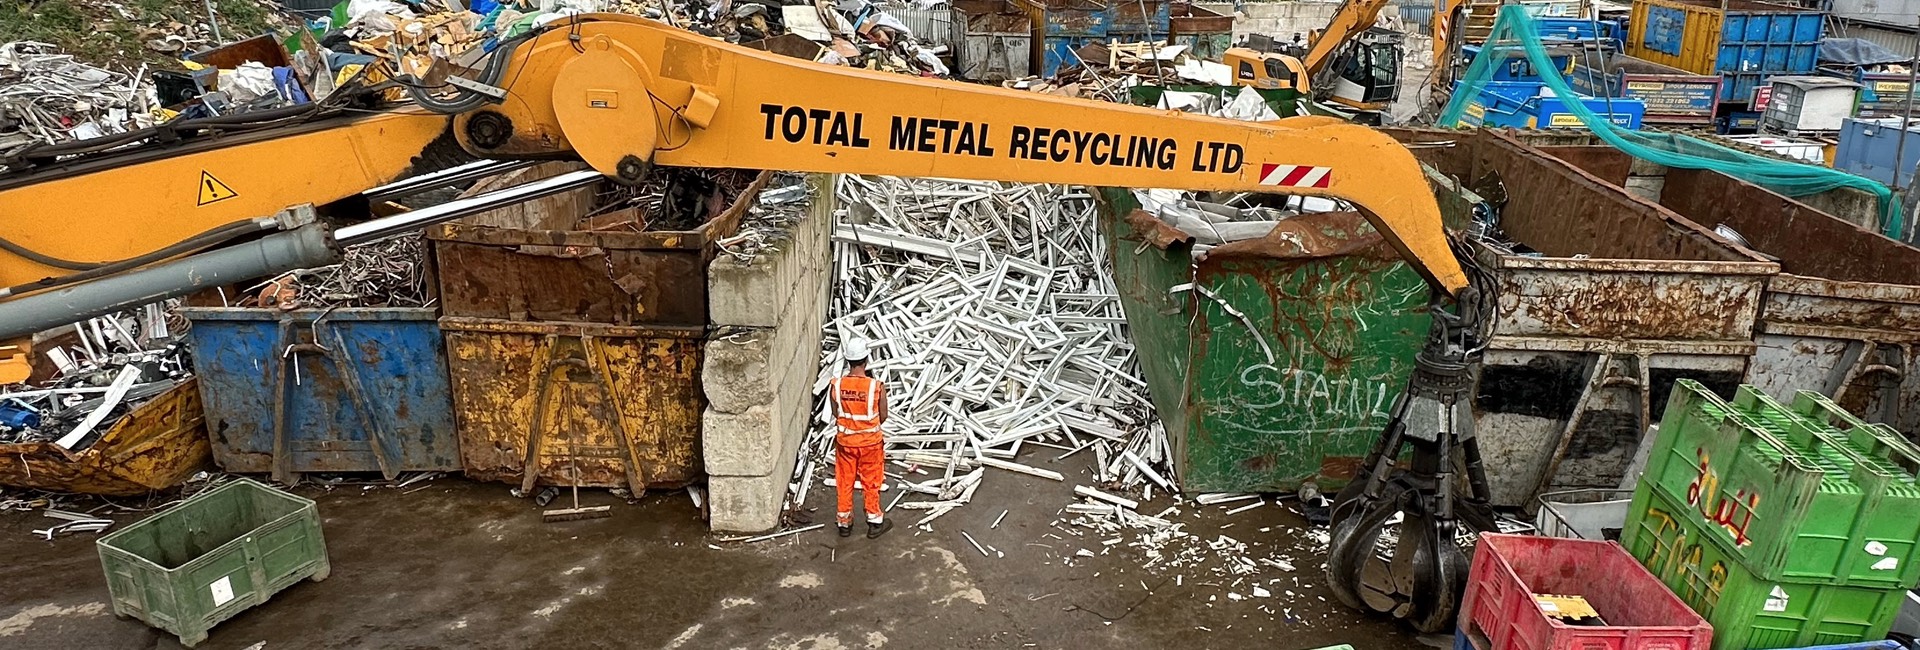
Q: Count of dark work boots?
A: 2